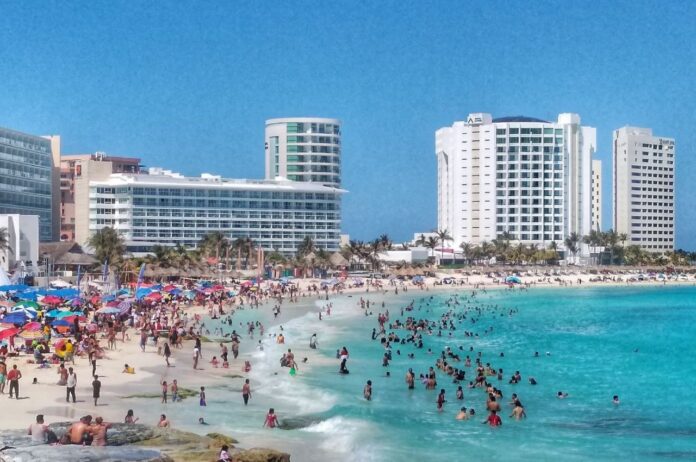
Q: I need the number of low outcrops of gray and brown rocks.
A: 1